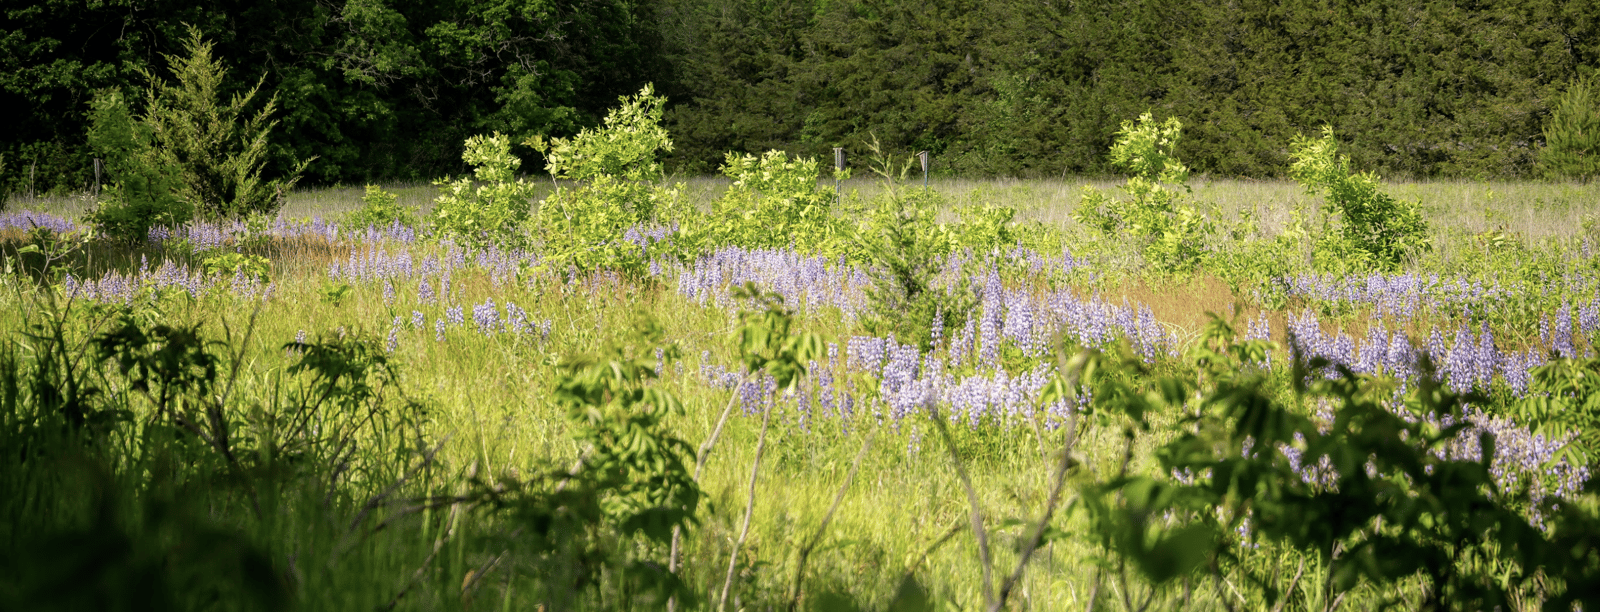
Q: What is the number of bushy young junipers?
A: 2